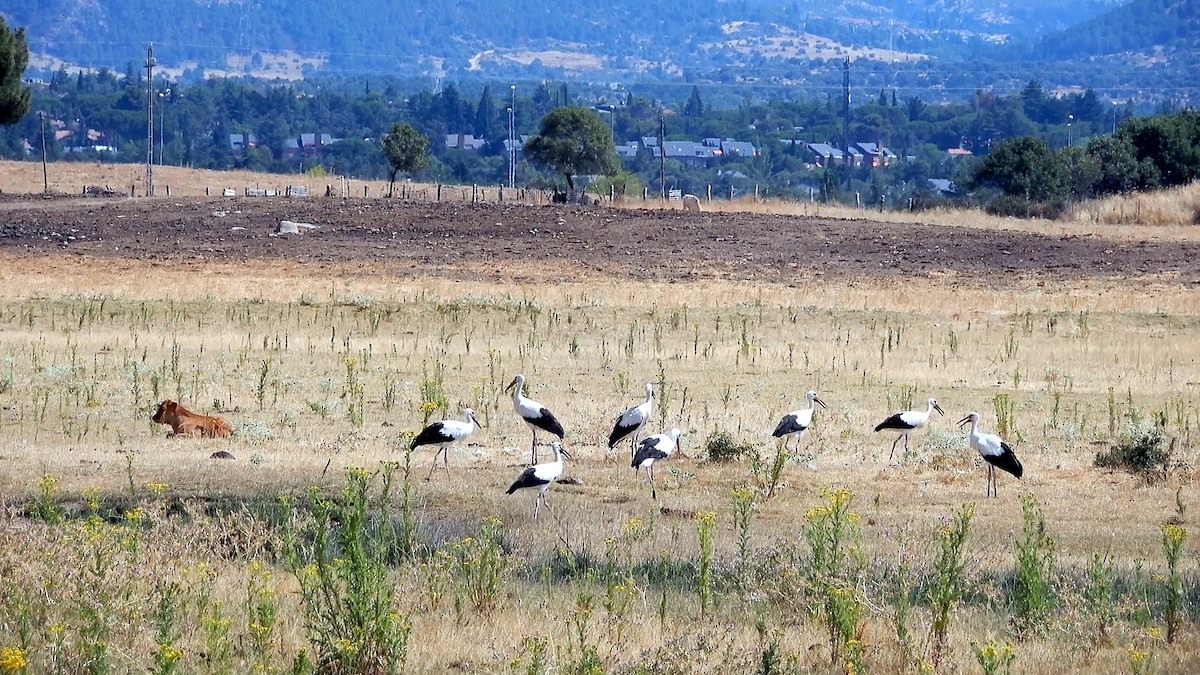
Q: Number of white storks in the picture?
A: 8